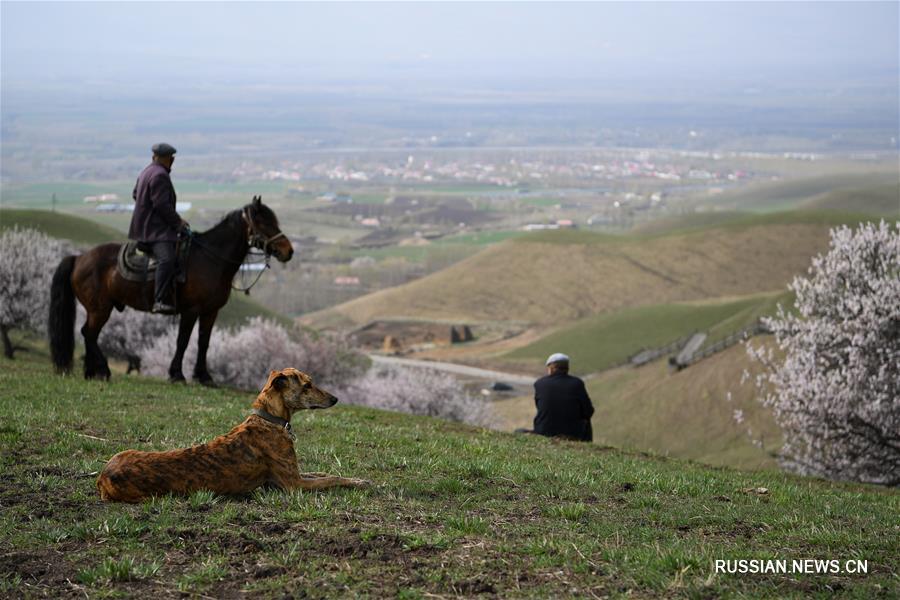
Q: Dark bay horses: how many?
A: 1